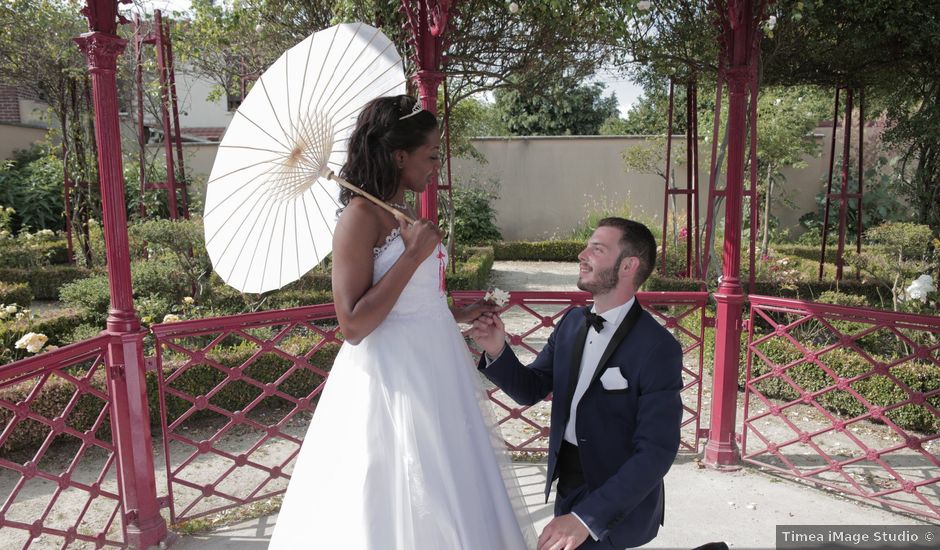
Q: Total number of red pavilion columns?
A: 3